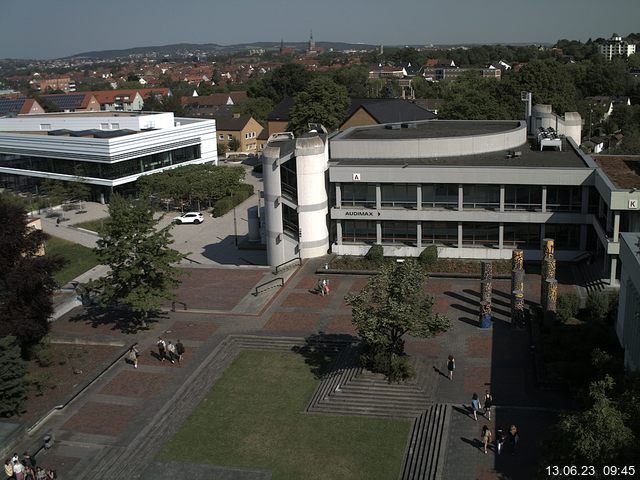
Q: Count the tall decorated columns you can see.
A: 3